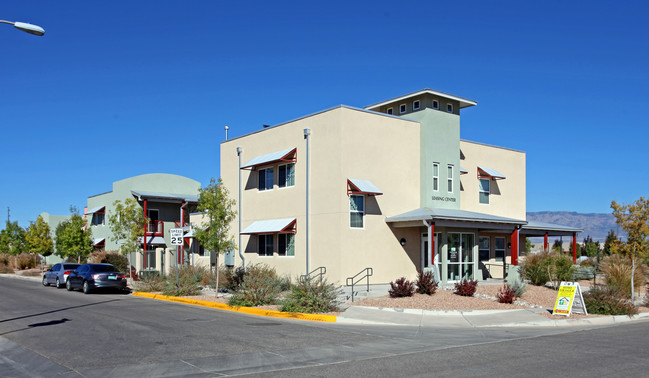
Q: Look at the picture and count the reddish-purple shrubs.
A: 4